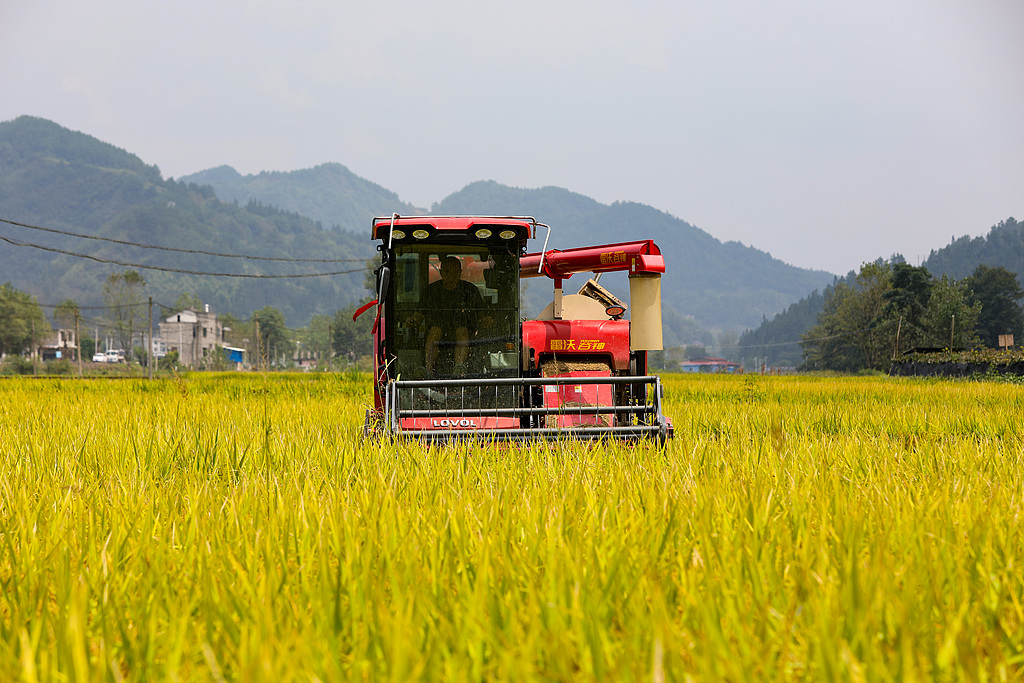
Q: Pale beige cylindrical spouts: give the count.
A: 1